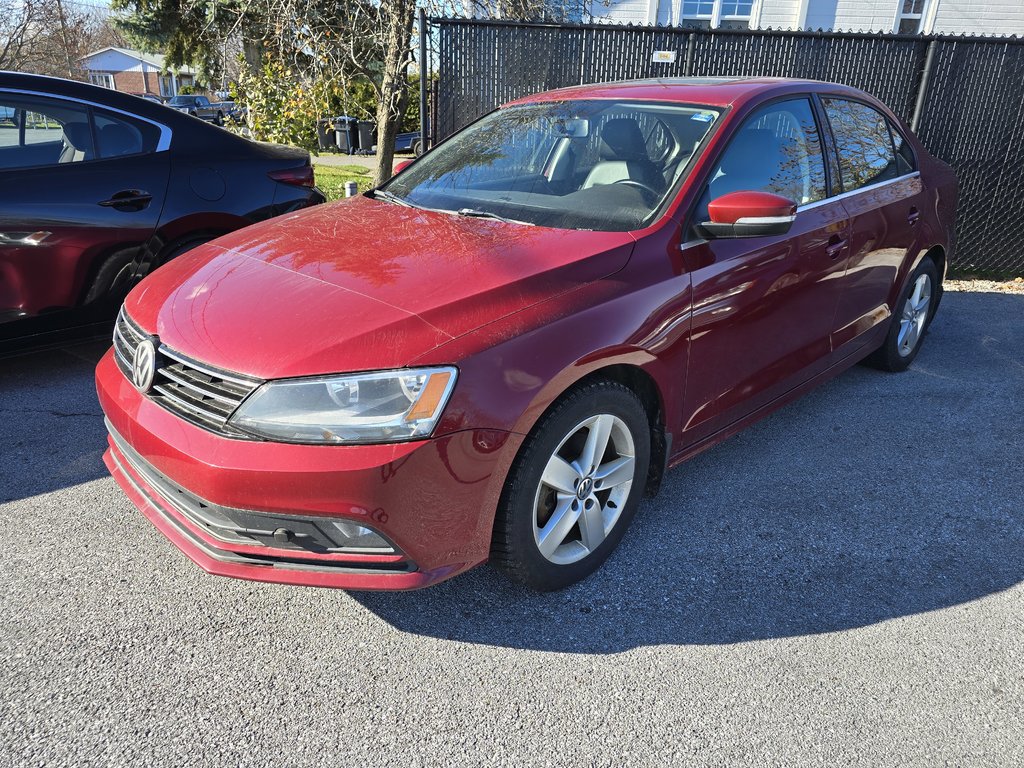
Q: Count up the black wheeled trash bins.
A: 3